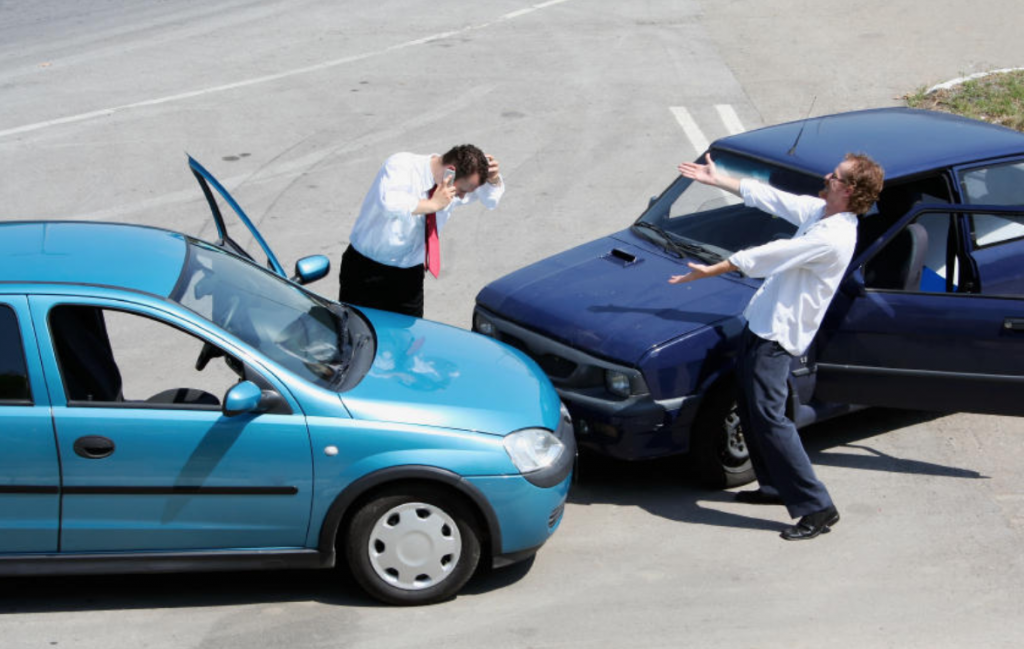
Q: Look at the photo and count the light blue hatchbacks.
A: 1